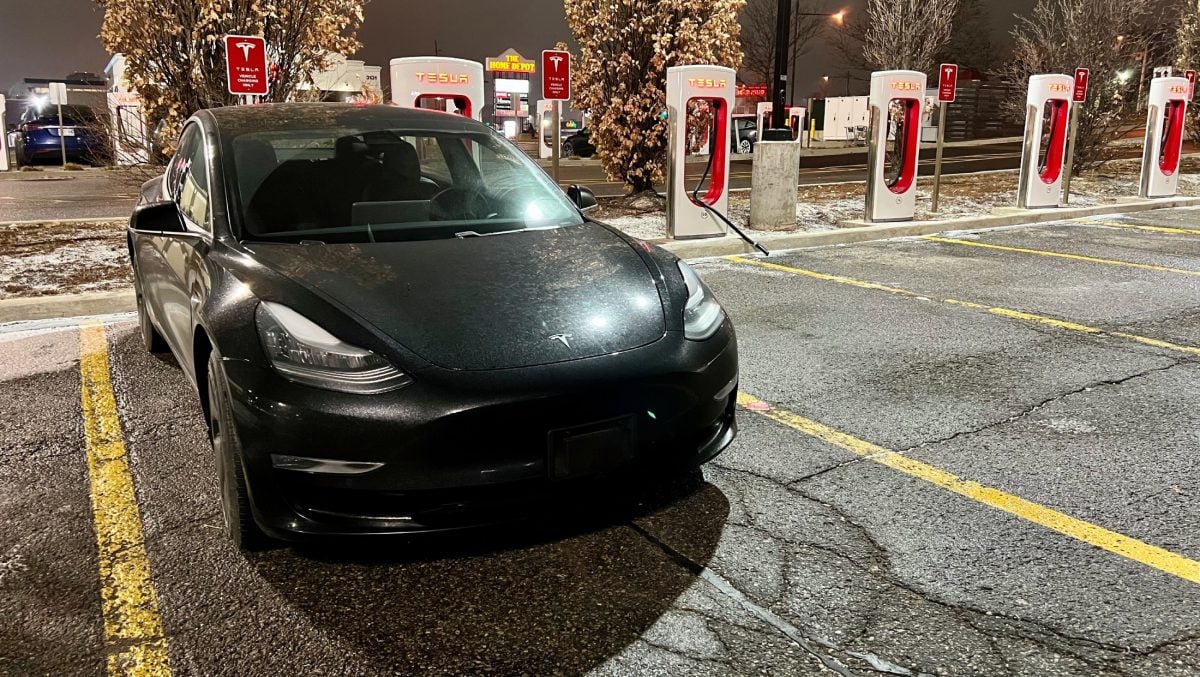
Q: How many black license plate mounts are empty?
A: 1